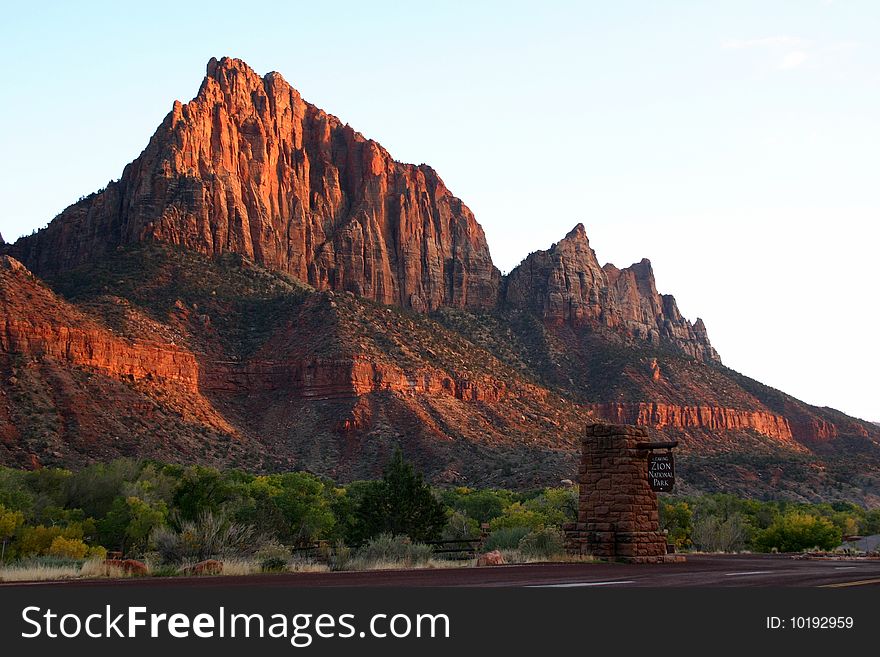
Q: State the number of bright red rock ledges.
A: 3